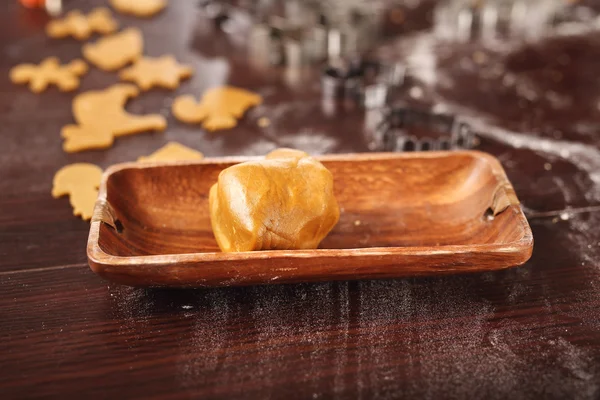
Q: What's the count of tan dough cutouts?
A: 9